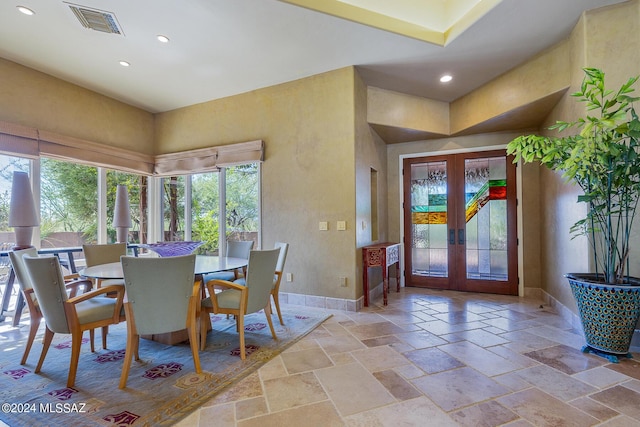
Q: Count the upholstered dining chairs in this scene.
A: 7